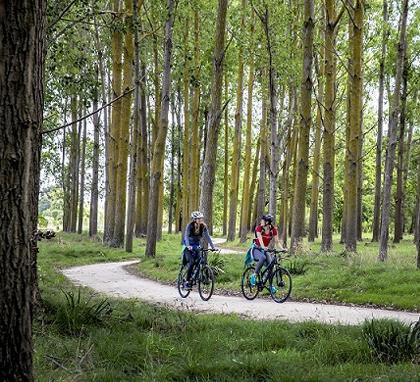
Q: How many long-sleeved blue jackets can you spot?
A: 1